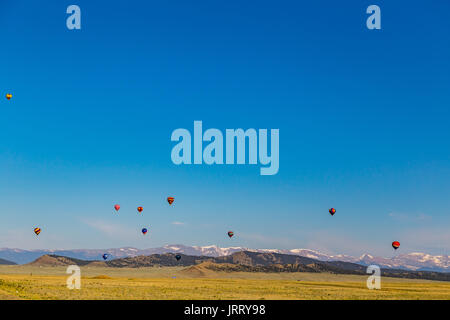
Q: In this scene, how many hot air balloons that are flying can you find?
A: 11